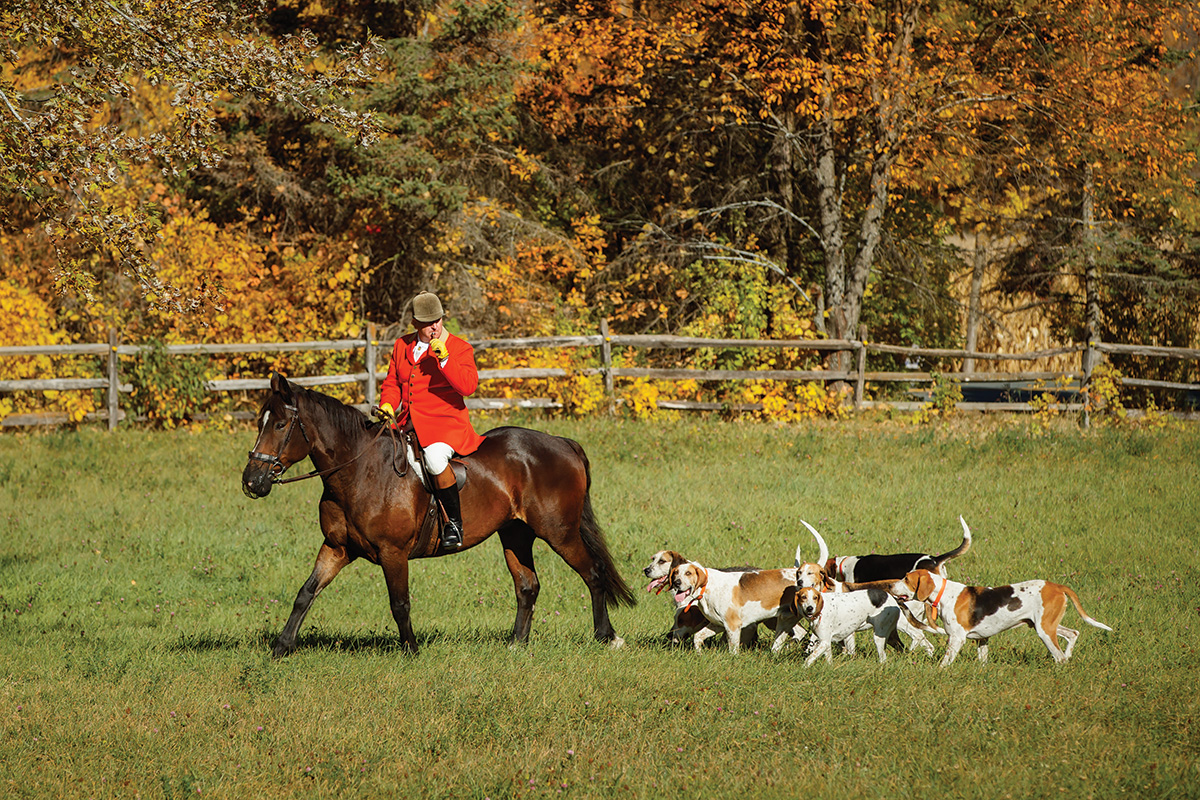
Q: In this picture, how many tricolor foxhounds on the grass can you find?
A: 6